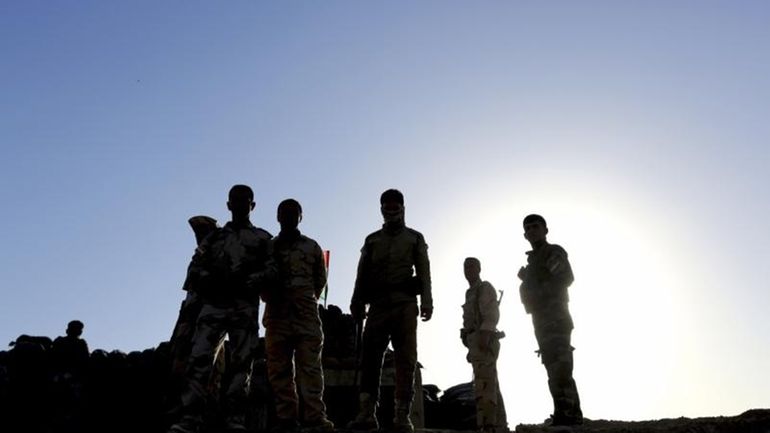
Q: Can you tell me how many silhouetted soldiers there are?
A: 7